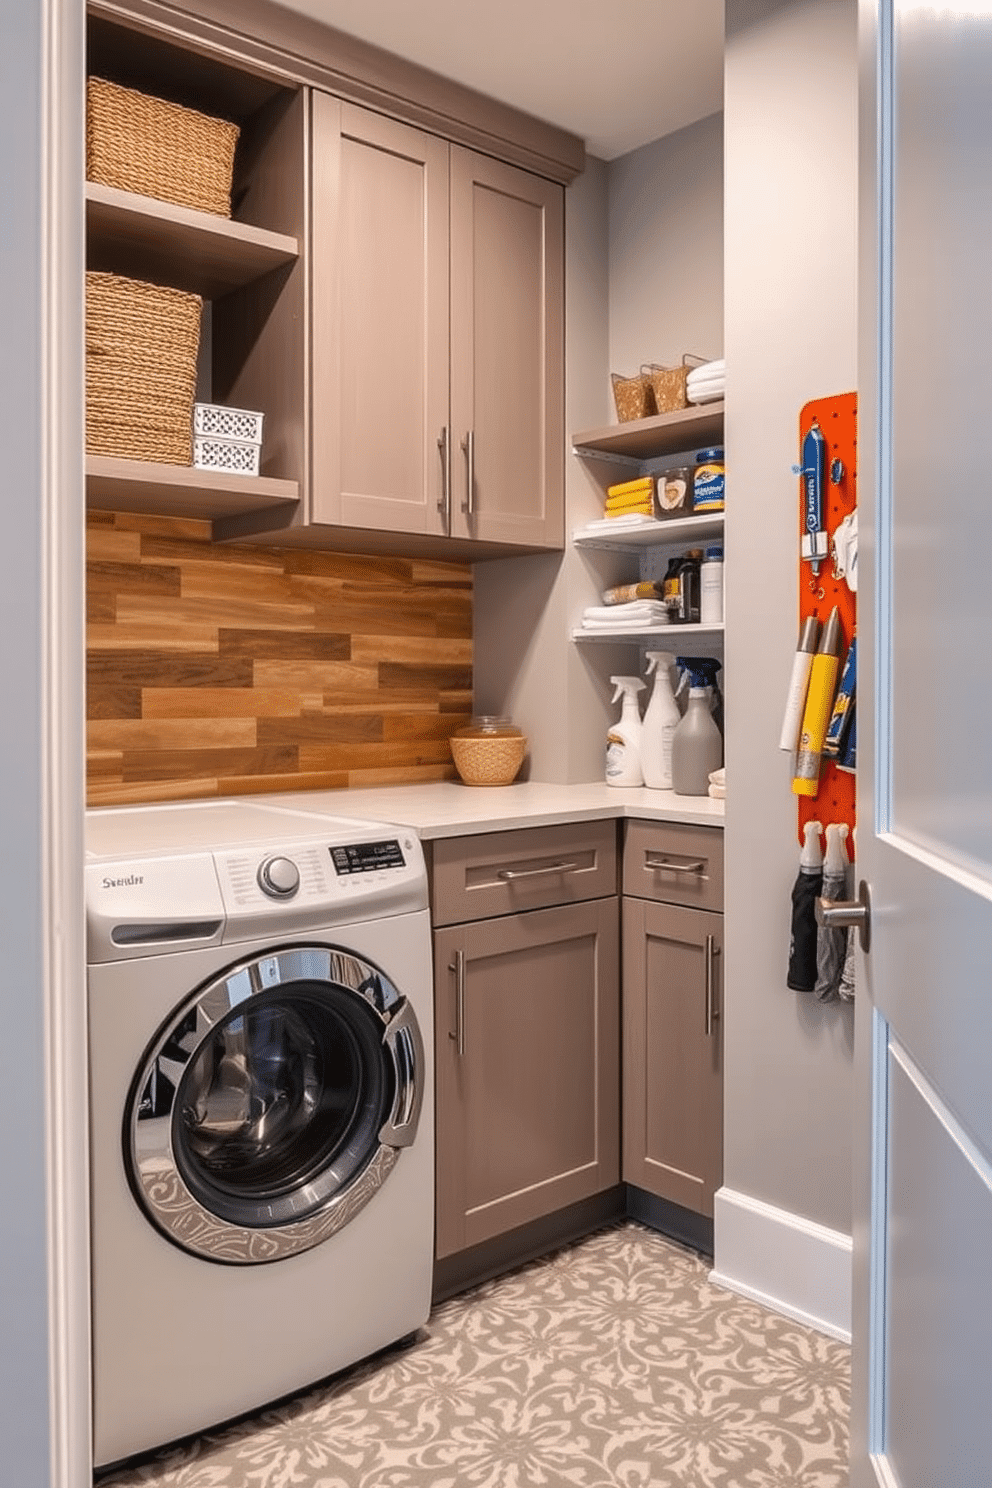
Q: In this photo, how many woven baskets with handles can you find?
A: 2